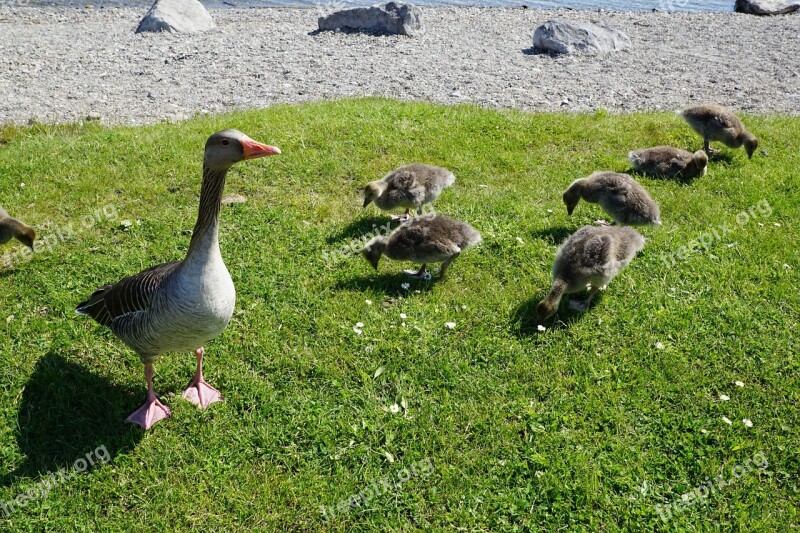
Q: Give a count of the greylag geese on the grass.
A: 8